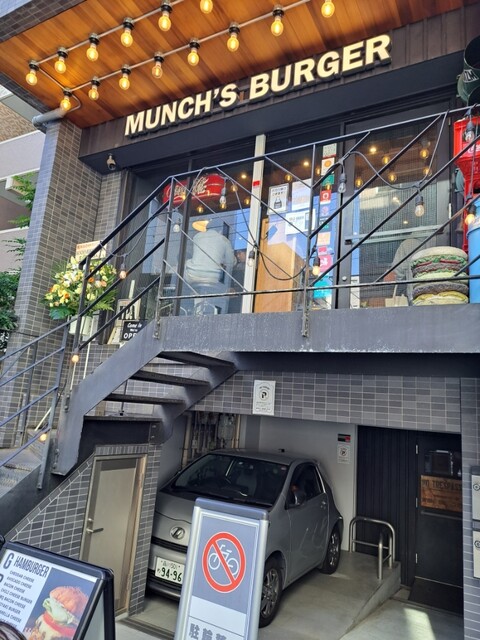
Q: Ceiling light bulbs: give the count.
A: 14